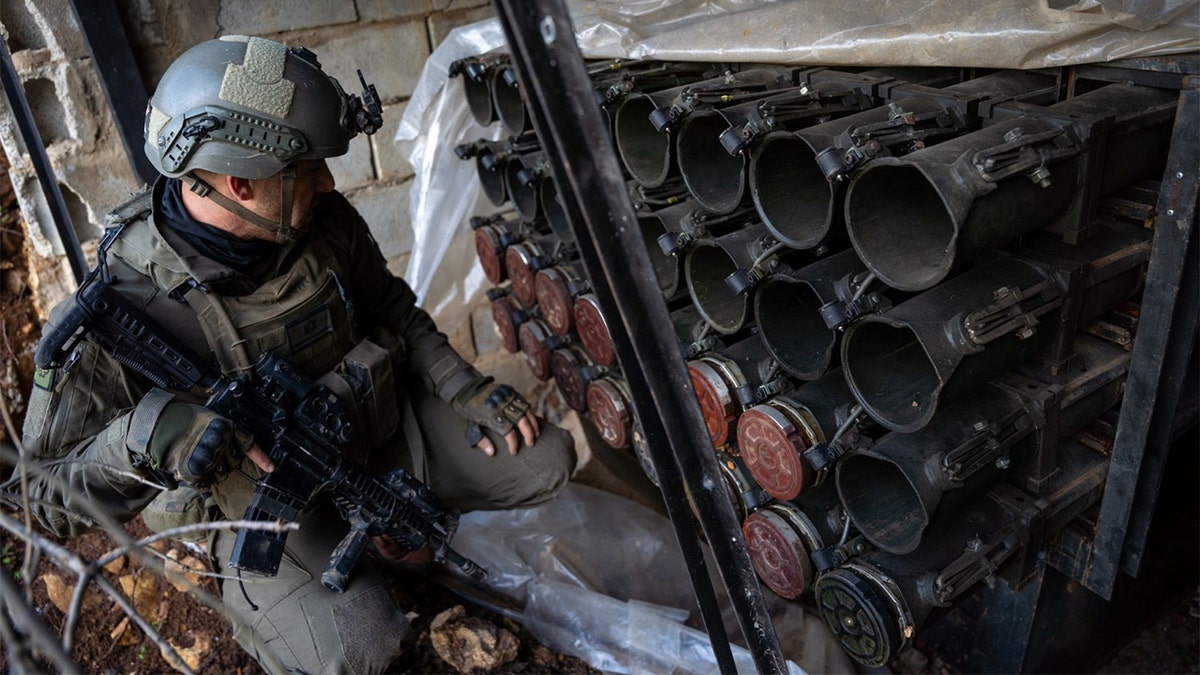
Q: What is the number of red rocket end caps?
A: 11